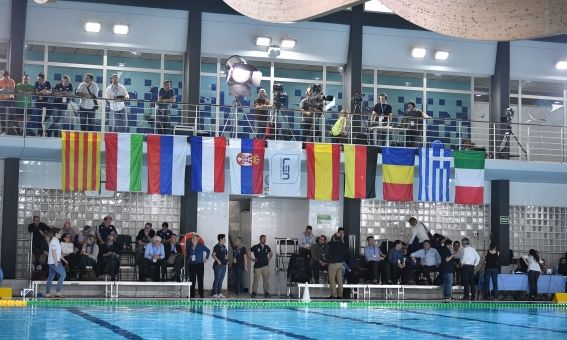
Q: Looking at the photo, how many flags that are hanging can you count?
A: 11